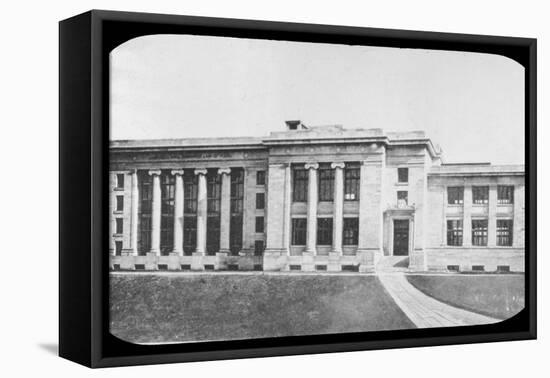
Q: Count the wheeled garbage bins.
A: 0